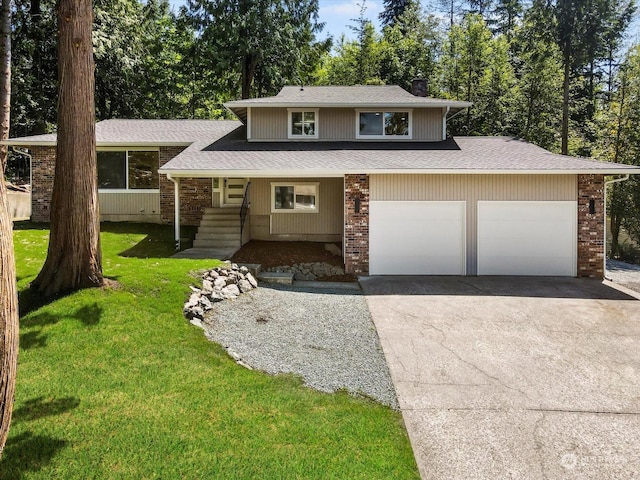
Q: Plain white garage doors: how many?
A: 2